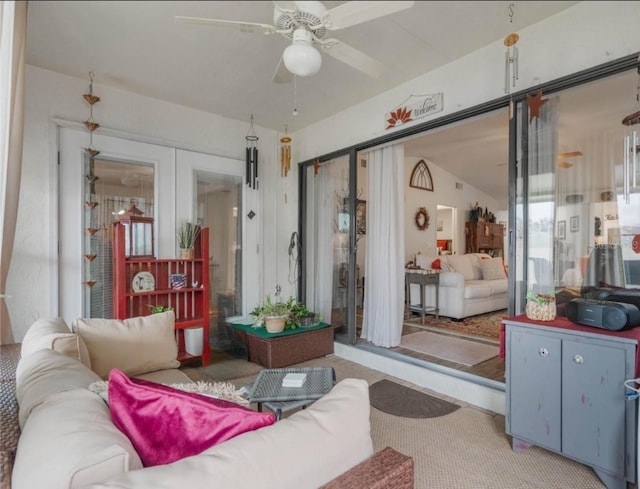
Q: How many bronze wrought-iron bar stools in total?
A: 0